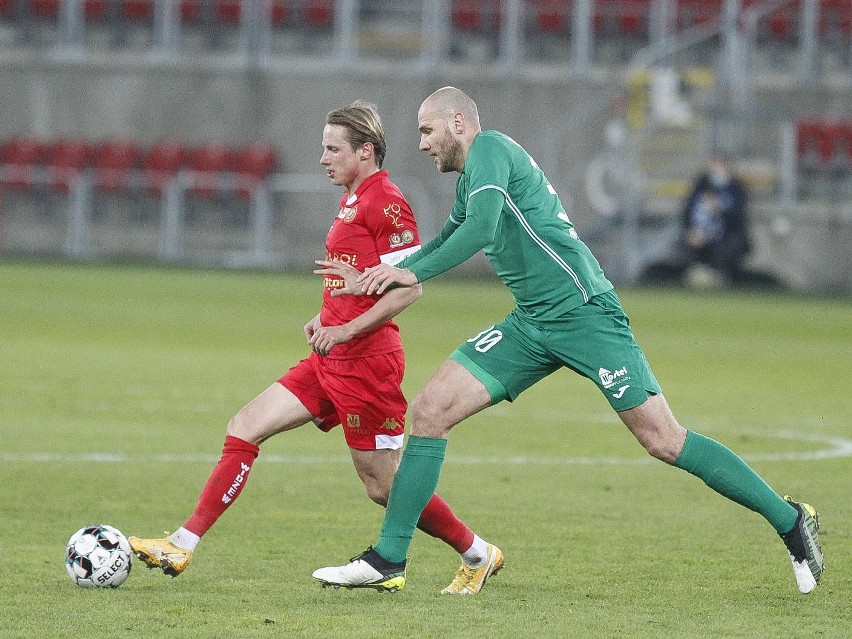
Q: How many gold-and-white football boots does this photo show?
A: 2